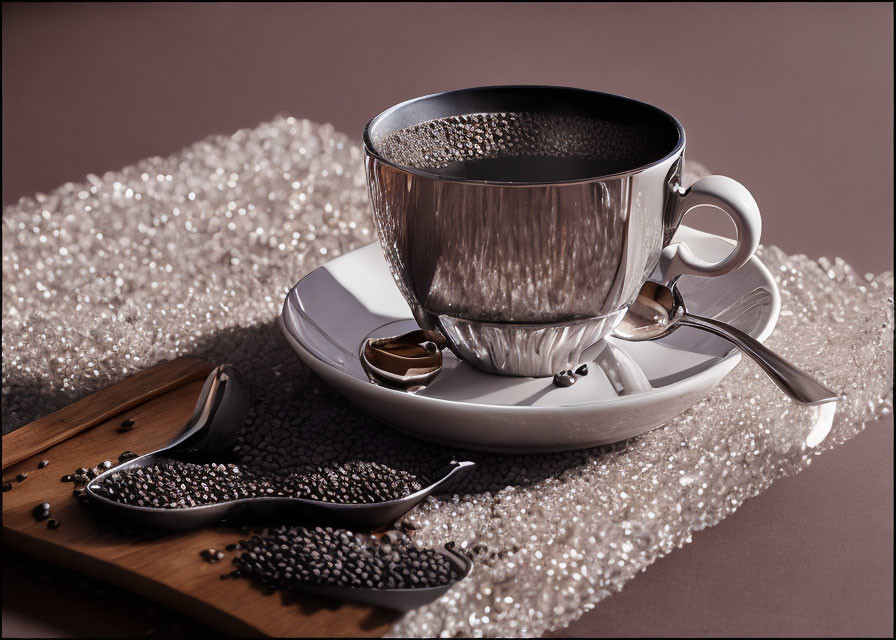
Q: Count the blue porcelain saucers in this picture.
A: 0